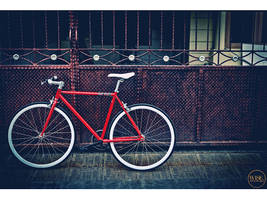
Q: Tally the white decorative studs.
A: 7